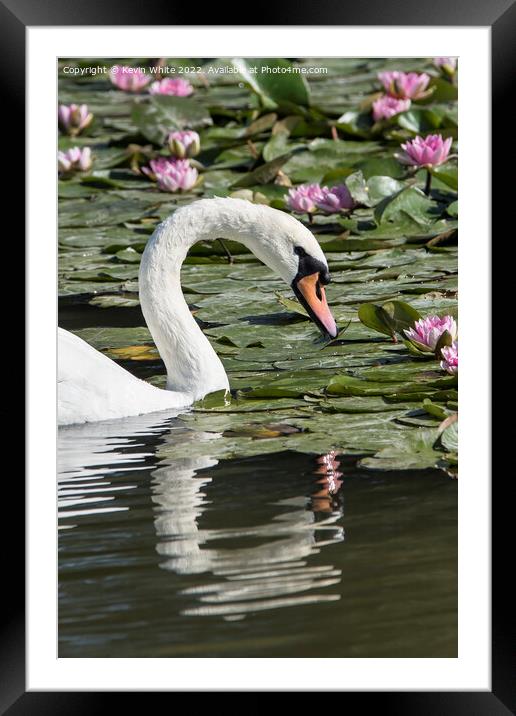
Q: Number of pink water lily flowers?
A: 14